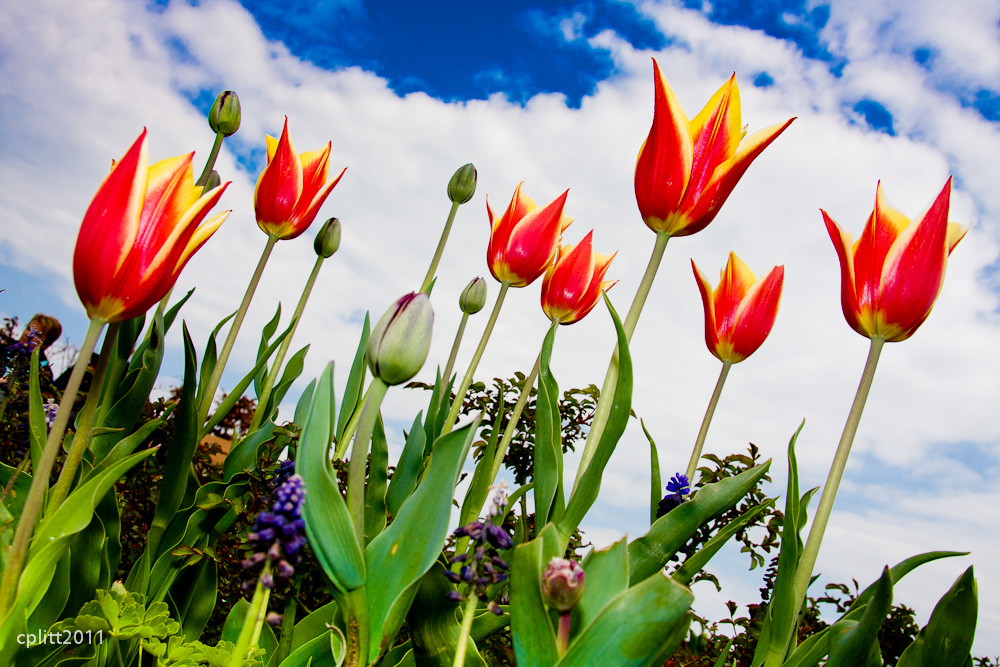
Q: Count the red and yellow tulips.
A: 7